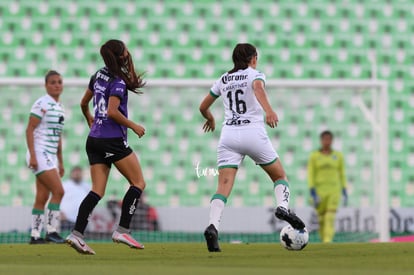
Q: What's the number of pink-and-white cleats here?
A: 2